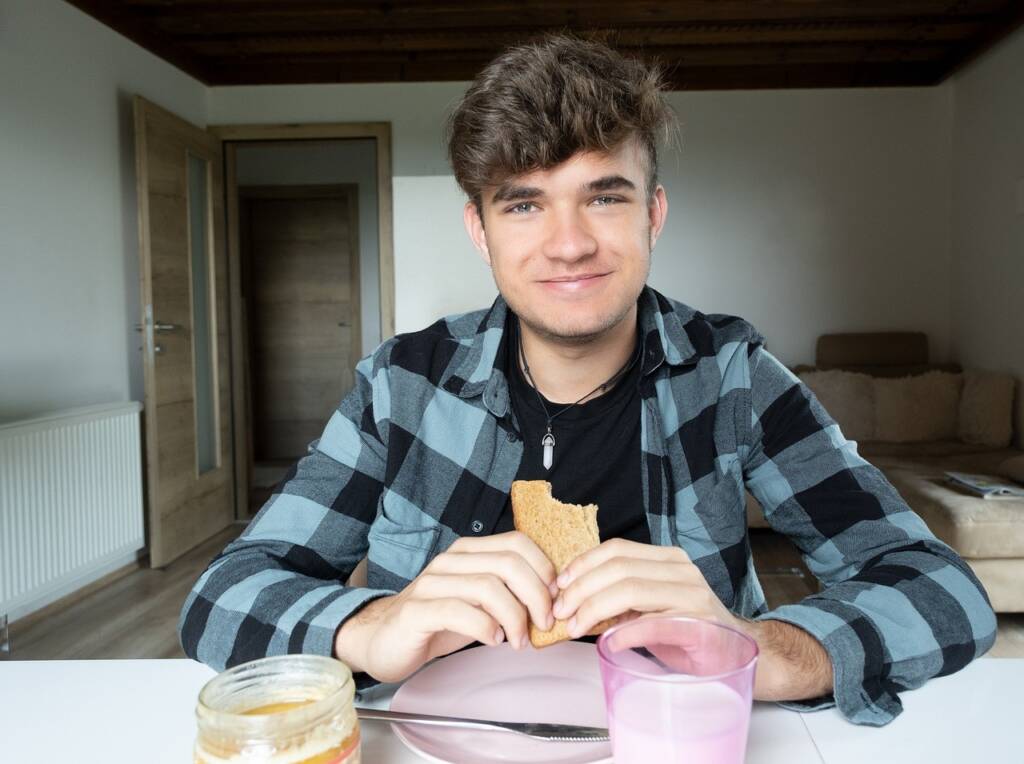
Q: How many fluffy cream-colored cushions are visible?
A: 3